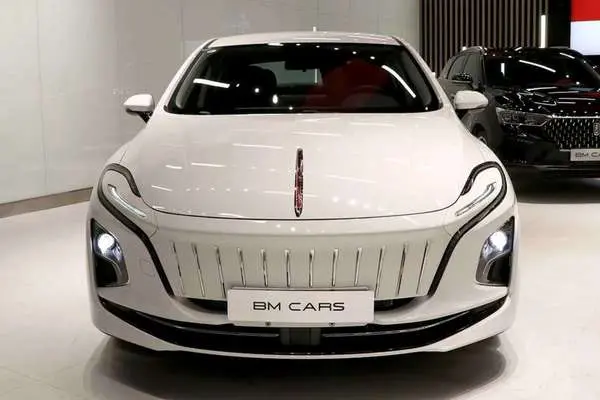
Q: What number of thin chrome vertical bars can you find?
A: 12